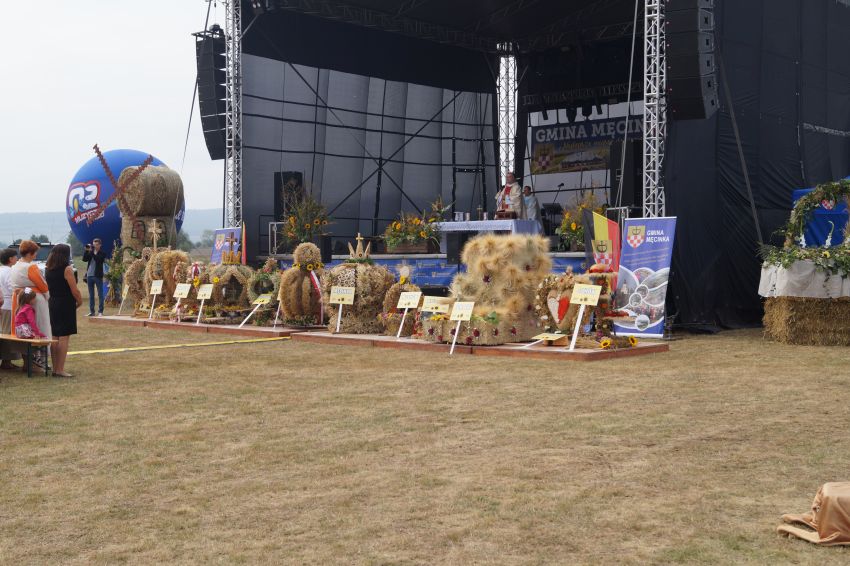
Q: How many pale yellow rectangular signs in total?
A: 12